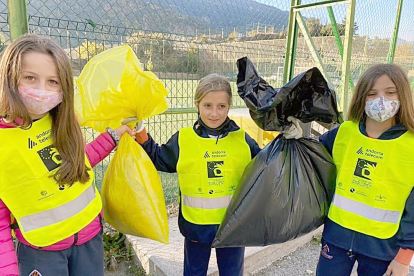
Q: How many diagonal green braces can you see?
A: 2